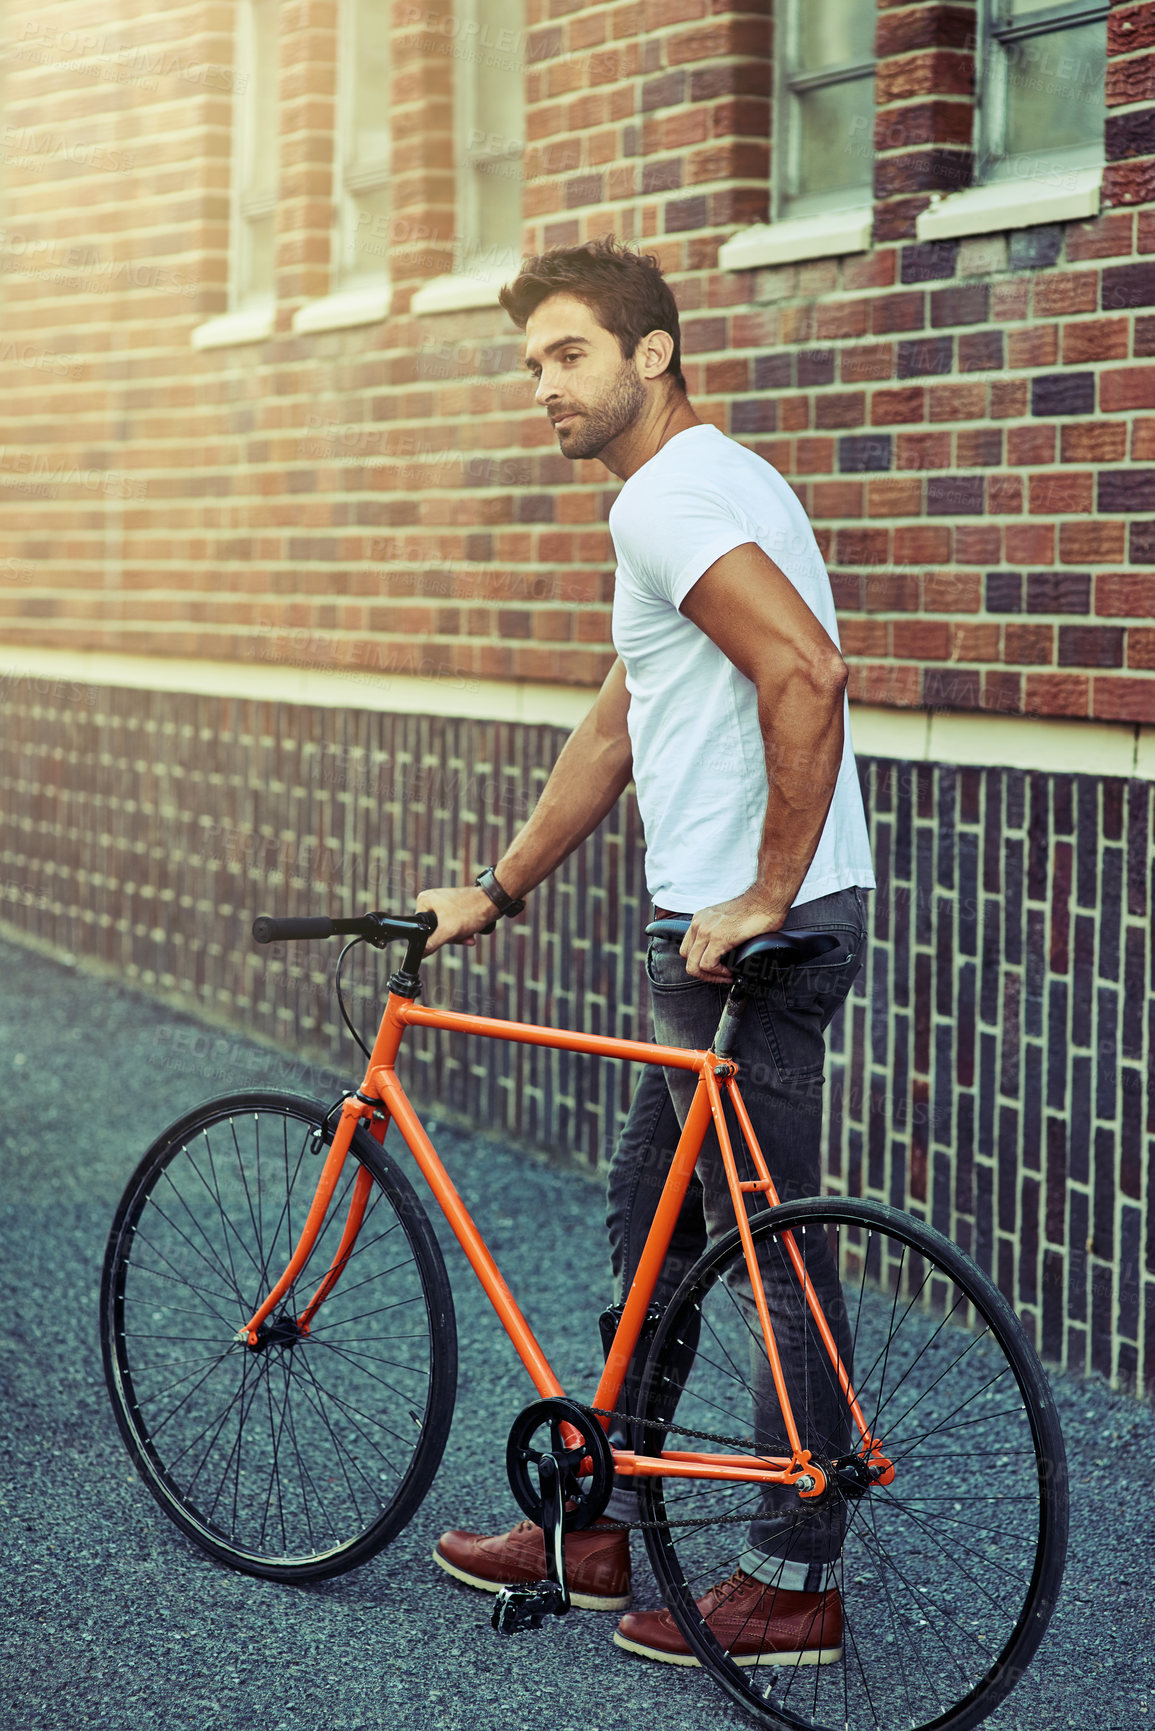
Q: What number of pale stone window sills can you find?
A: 5